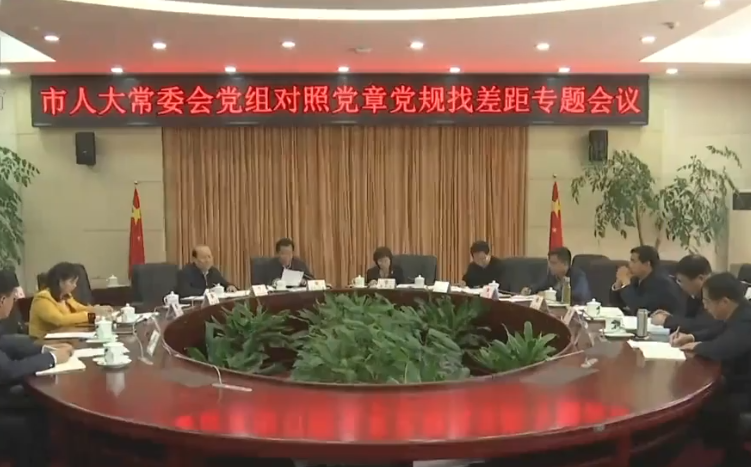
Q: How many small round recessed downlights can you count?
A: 14